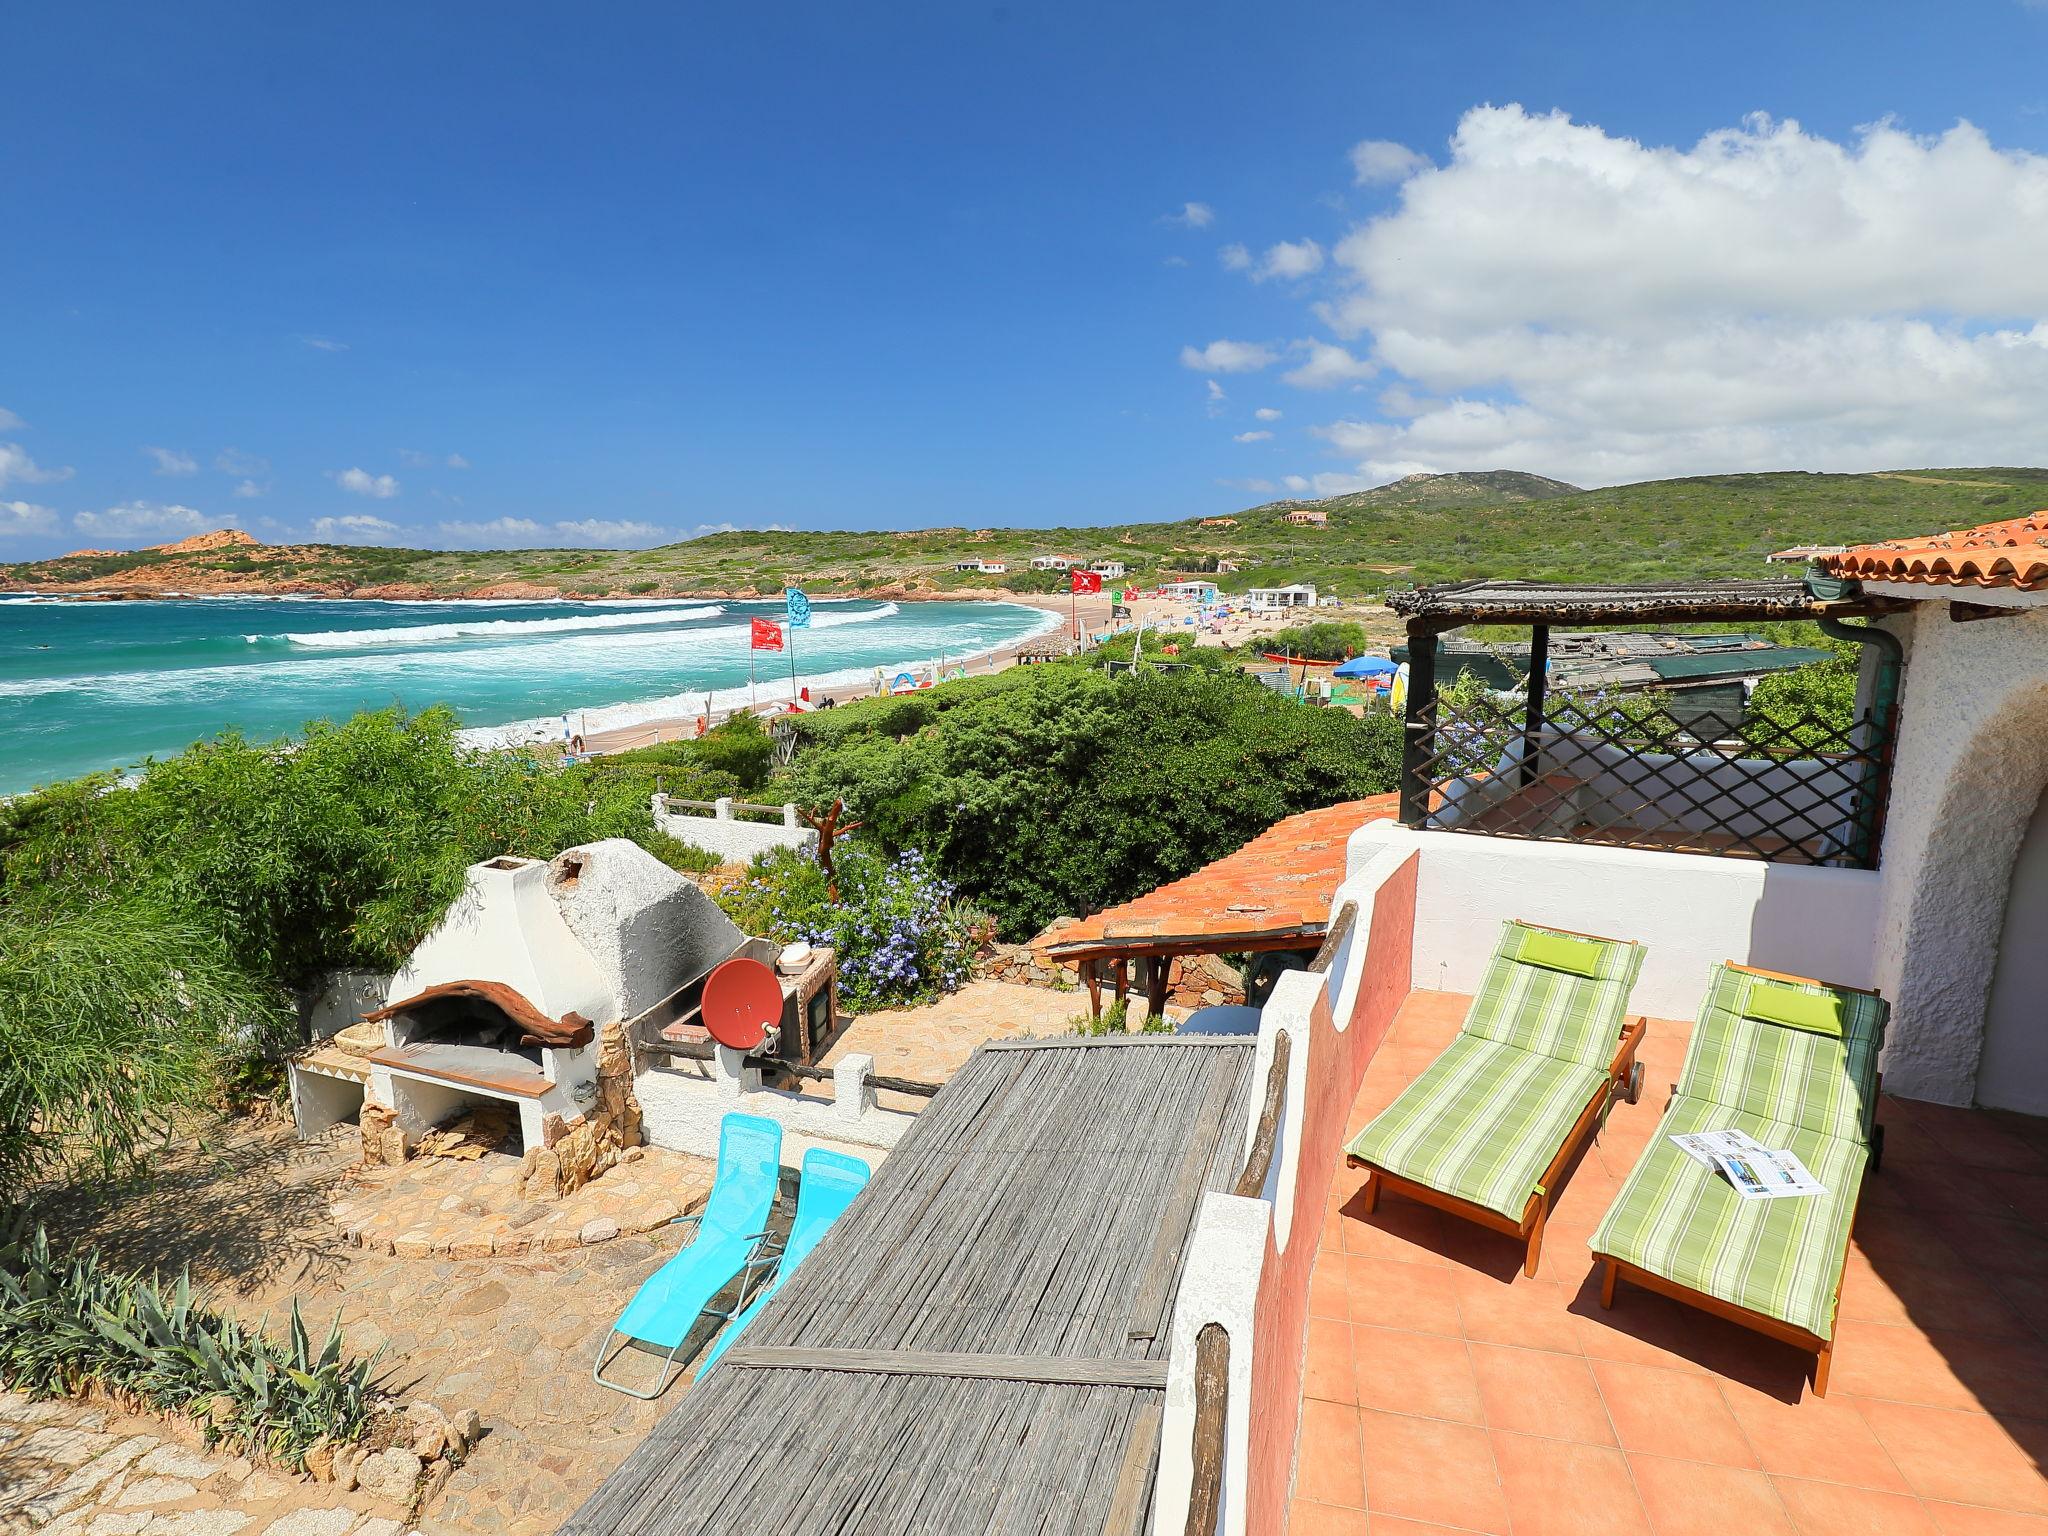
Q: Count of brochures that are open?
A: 1